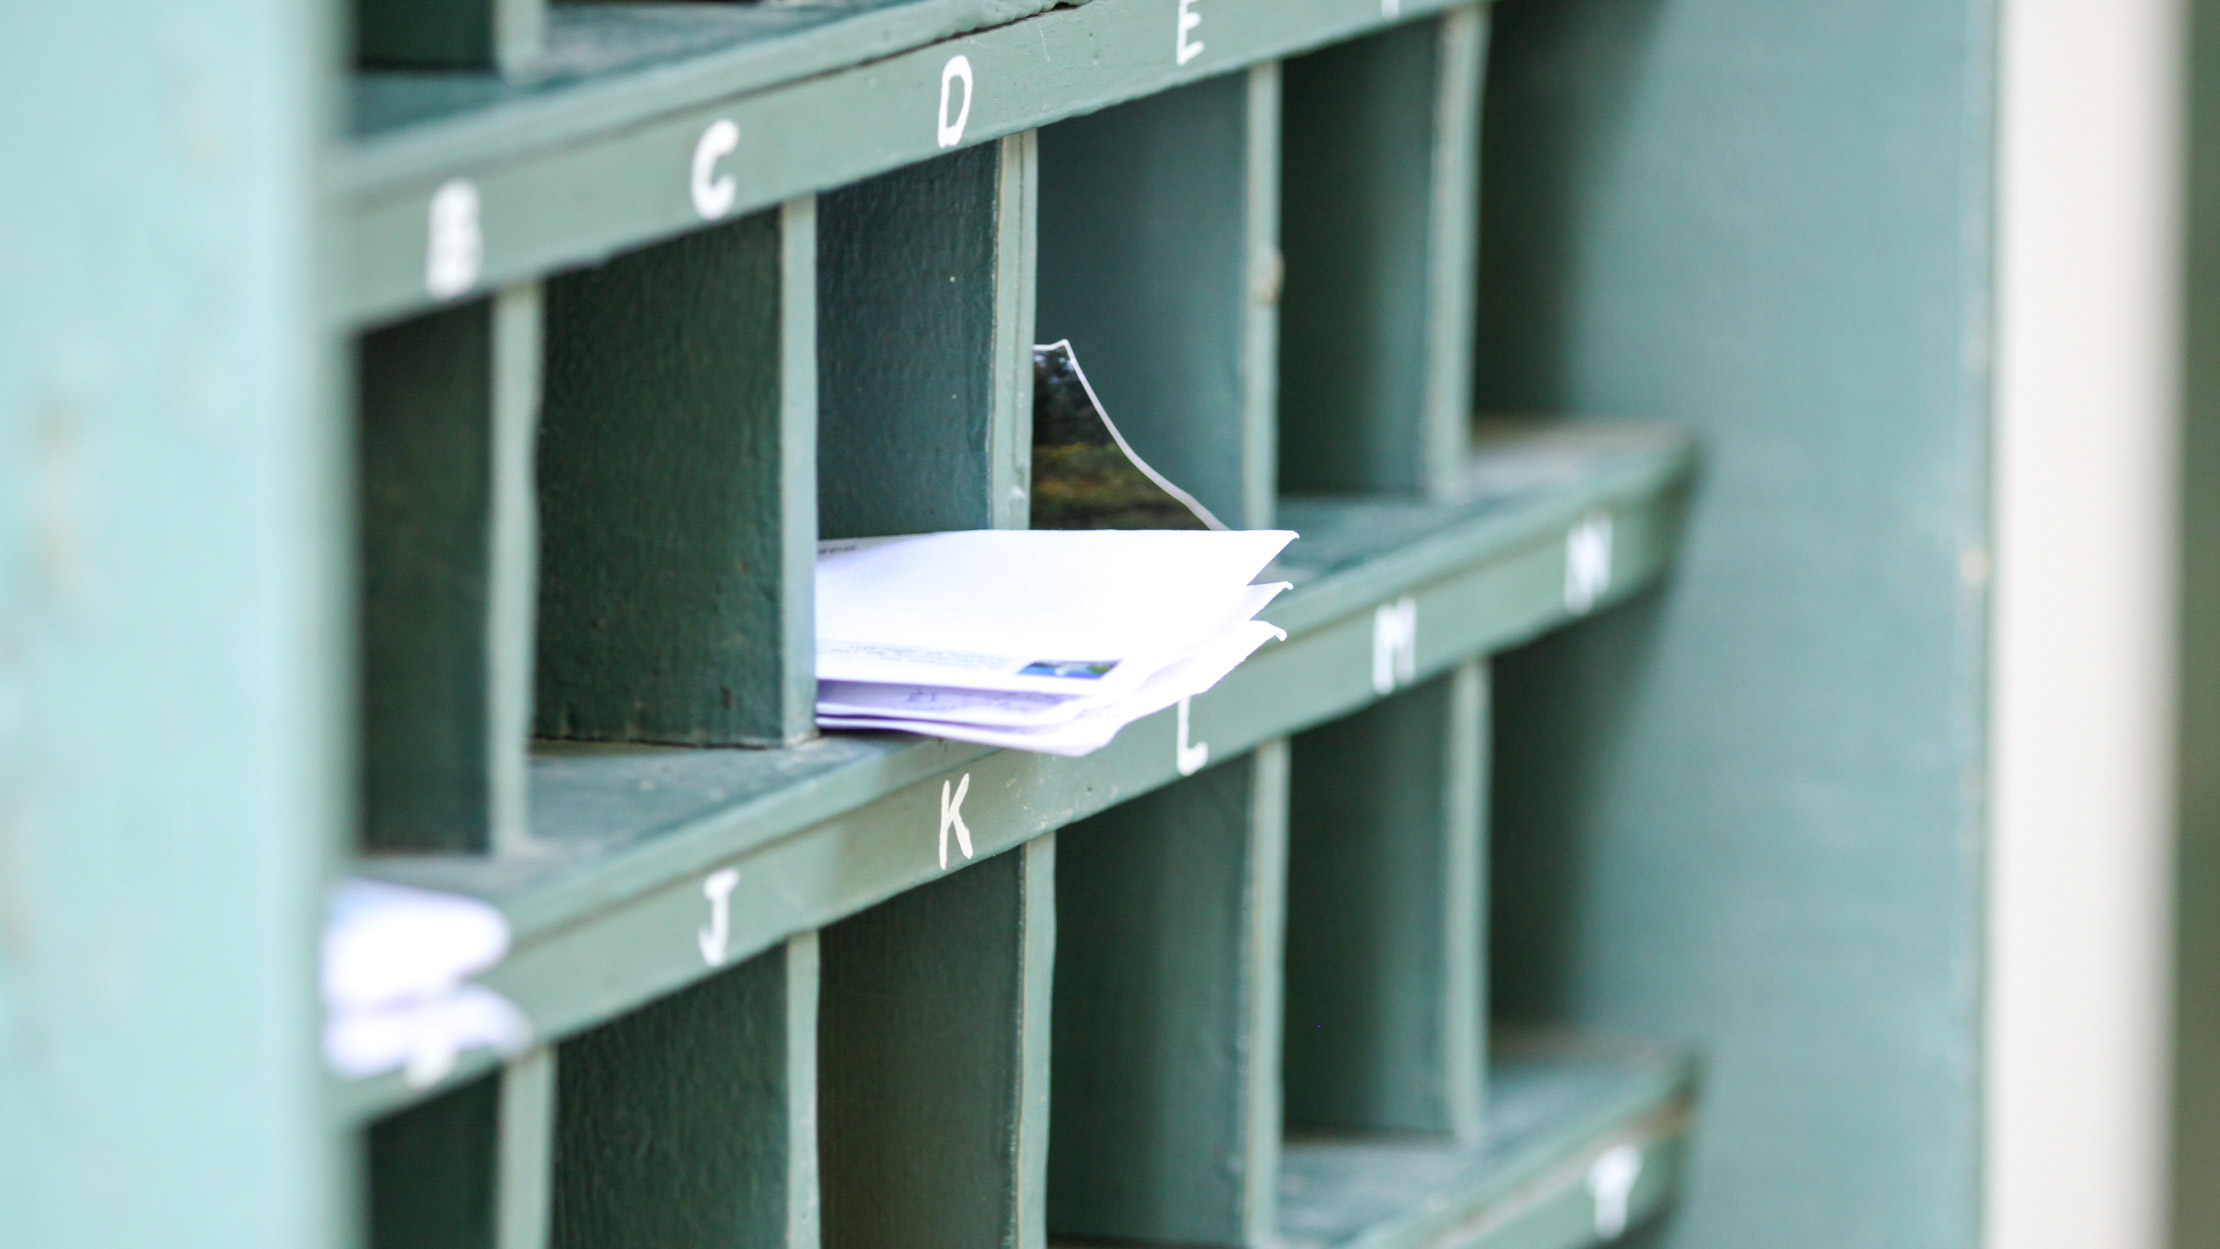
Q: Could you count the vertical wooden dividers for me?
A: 11